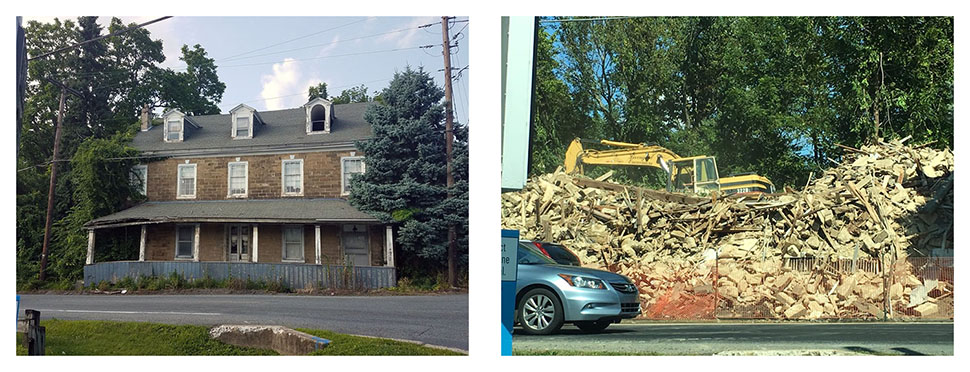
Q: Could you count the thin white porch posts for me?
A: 6